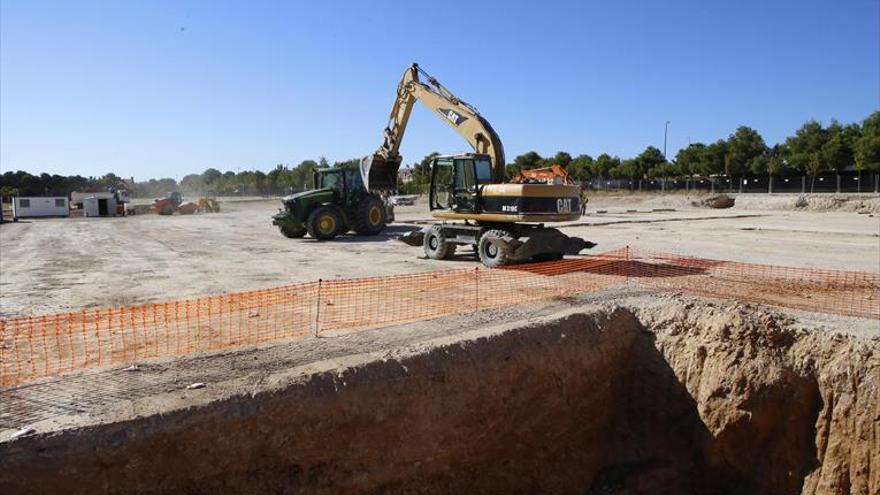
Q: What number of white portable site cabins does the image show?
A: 2